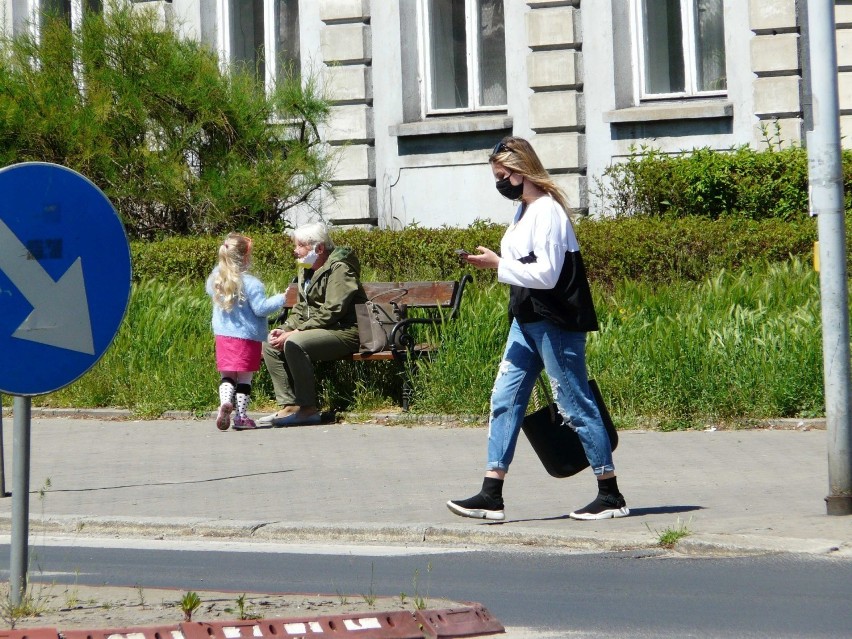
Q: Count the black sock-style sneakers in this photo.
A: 2